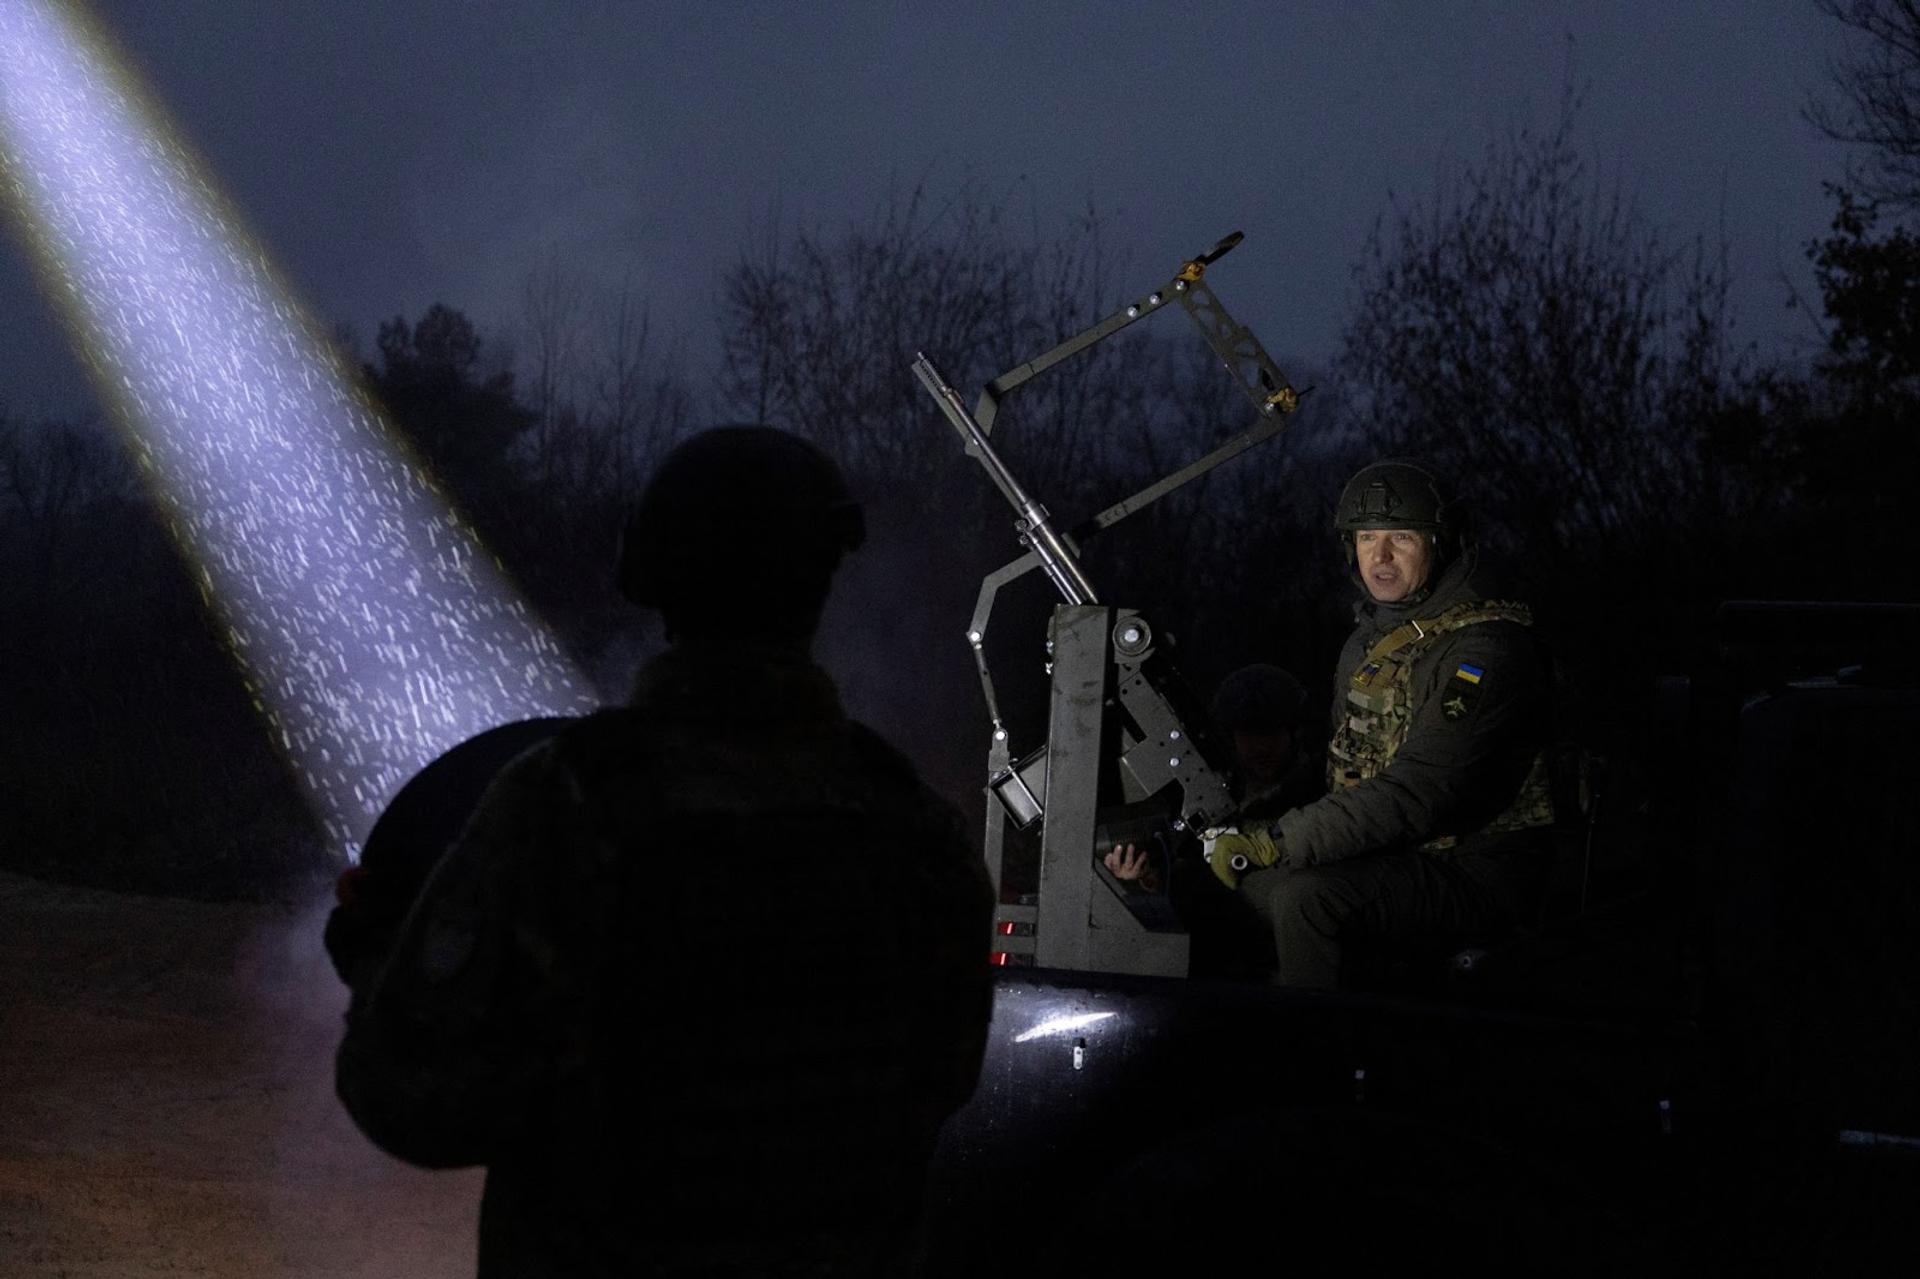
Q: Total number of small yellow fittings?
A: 2